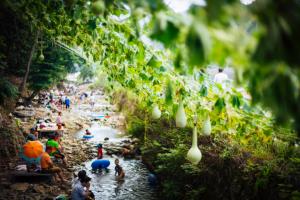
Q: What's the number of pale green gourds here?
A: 4